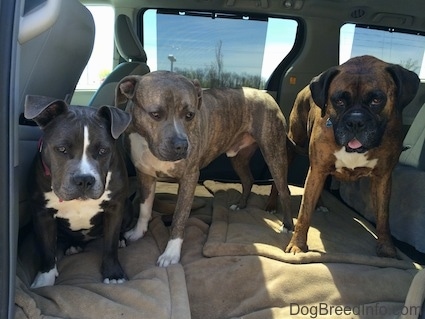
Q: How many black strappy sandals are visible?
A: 0